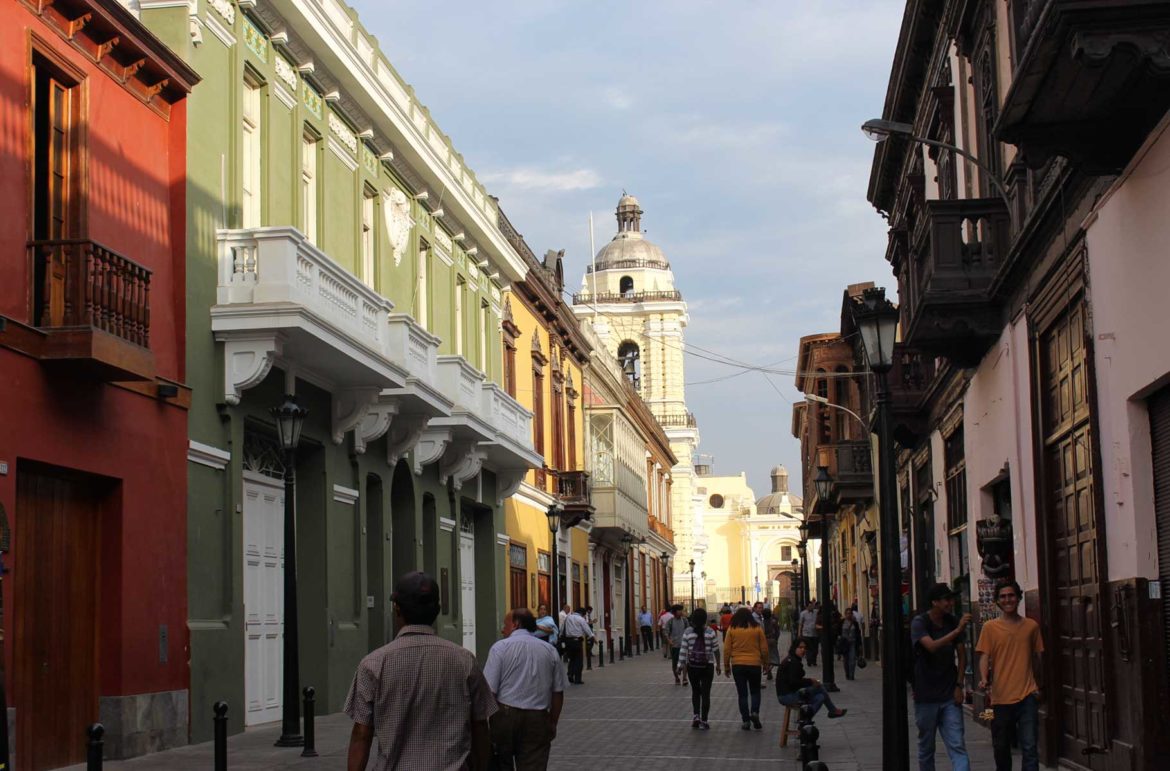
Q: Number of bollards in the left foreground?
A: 3